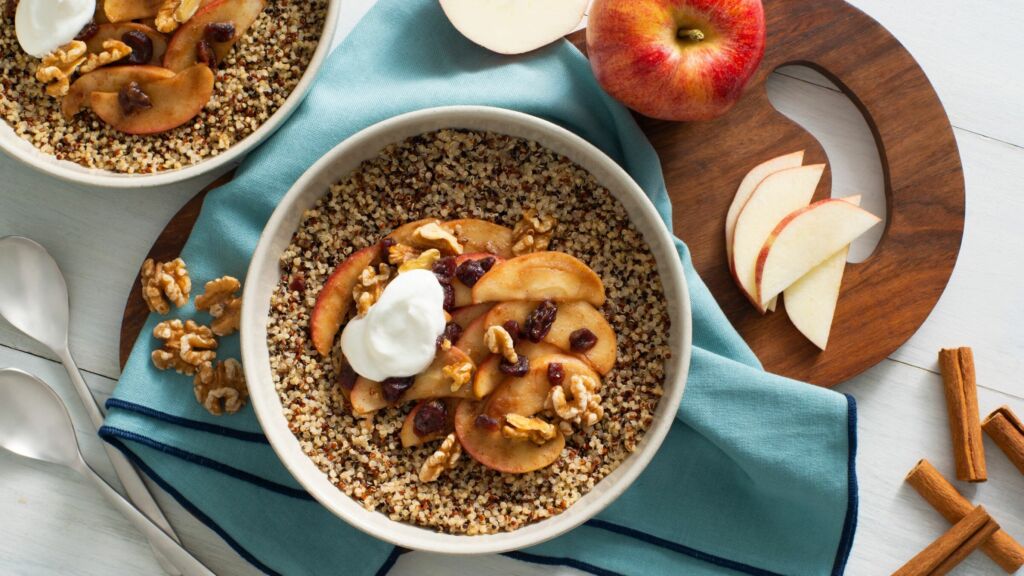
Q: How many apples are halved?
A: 1